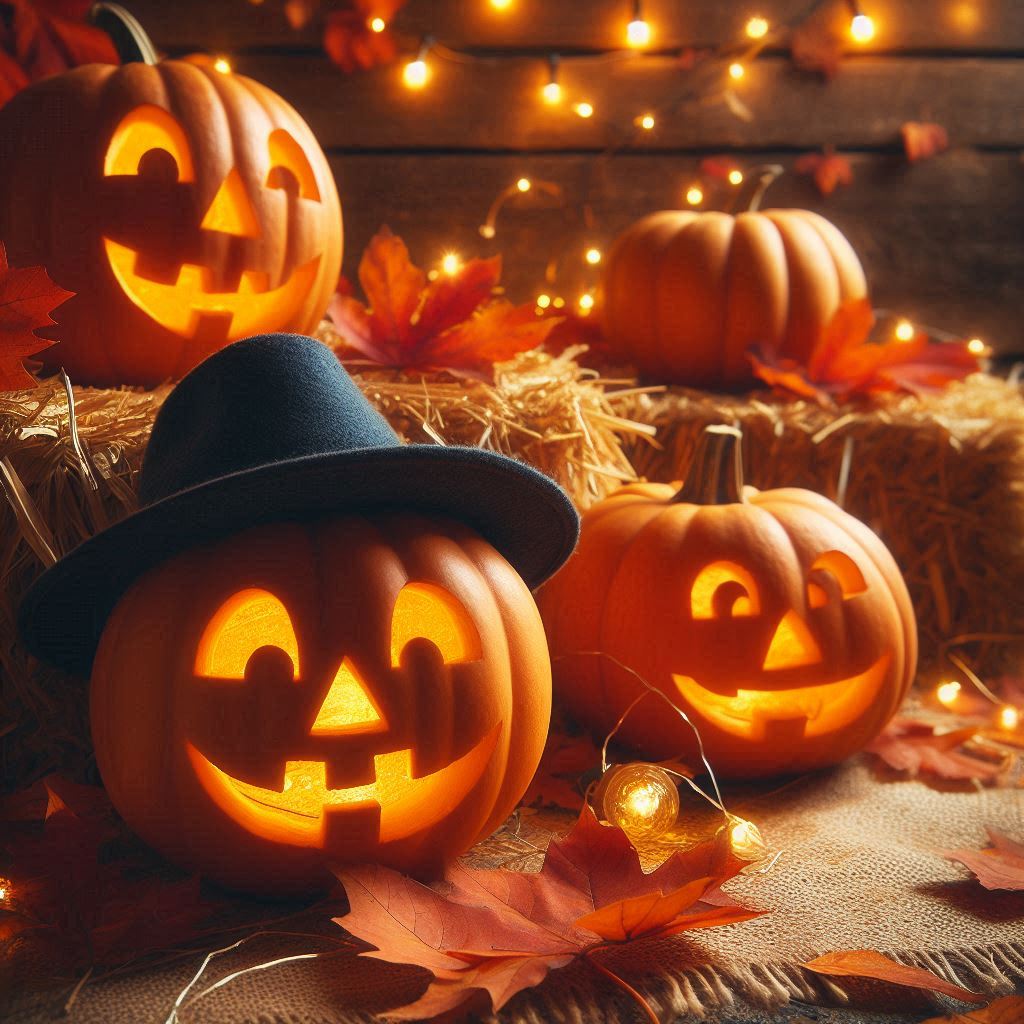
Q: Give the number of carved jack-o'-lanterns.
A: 3